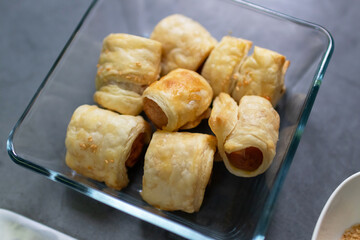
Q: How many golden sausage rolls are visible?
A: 7